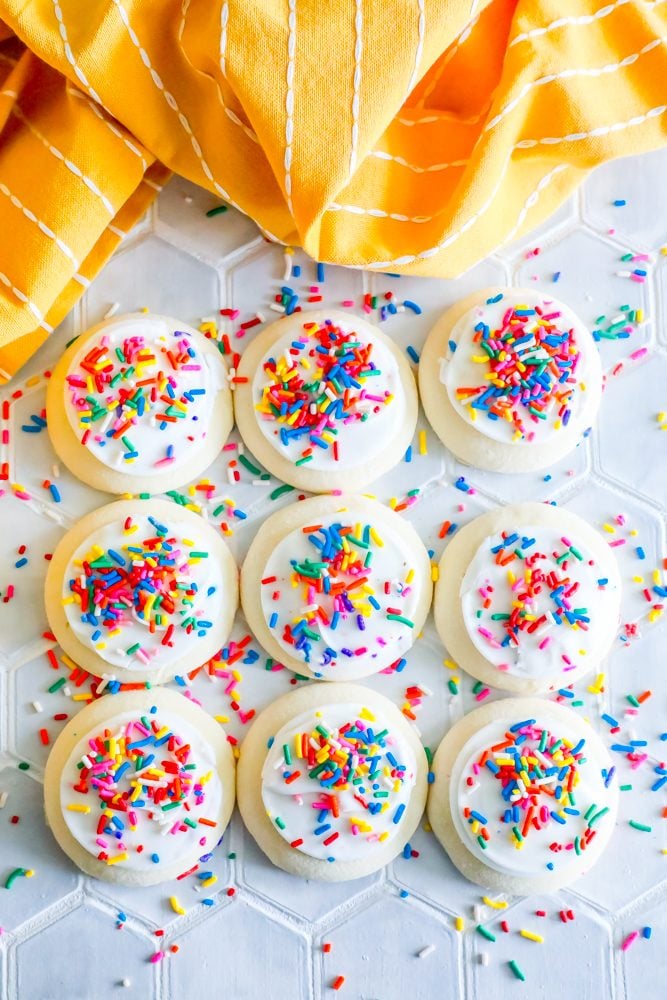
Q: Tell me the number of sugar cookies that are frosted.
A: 9